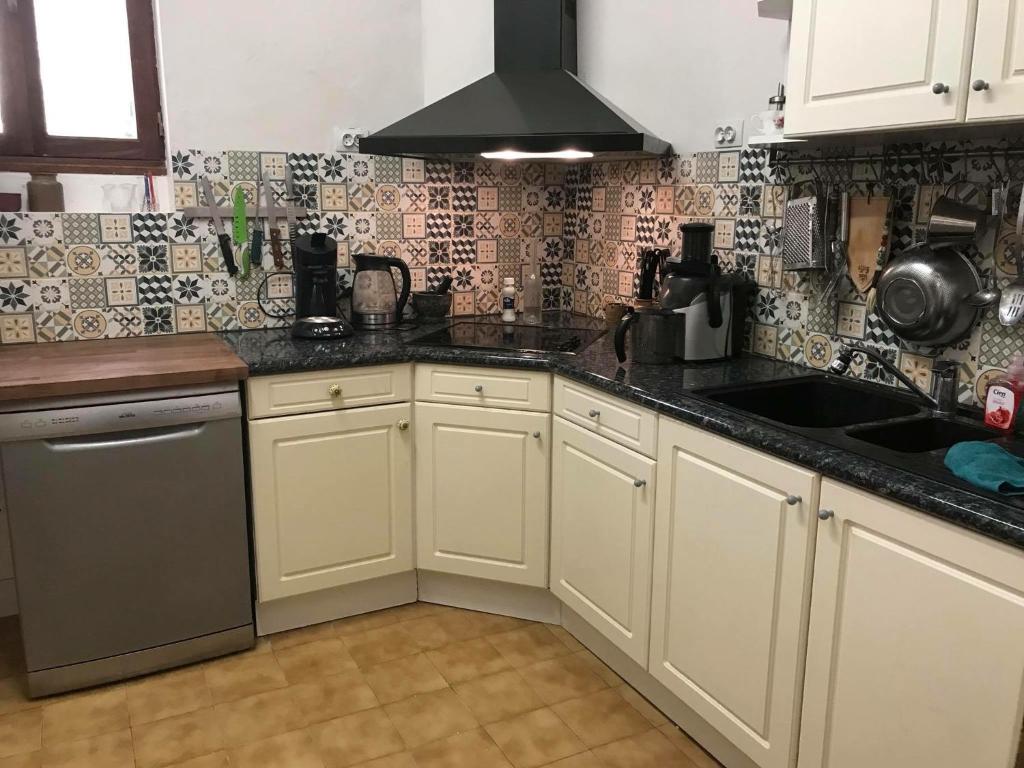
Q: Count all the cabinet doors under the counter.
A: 5